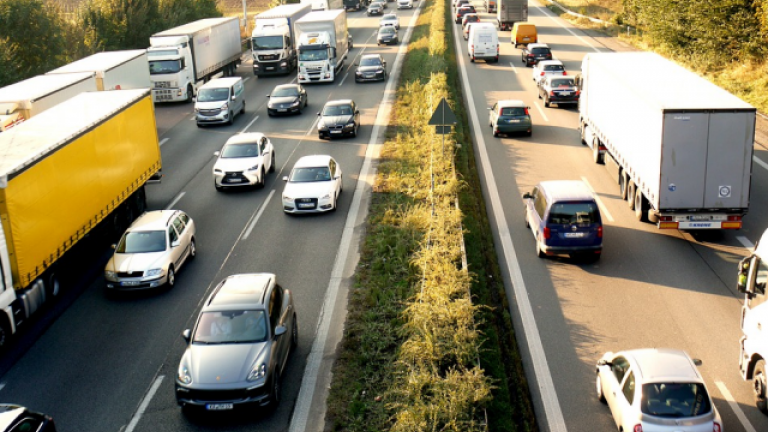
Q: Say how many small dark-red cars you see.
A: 0